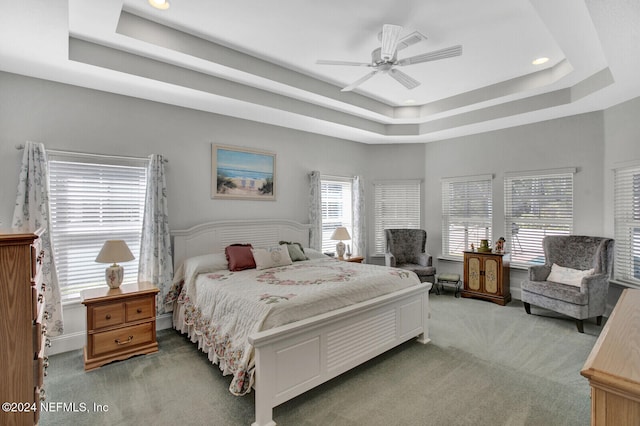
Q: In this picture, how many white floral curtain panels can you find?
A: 4